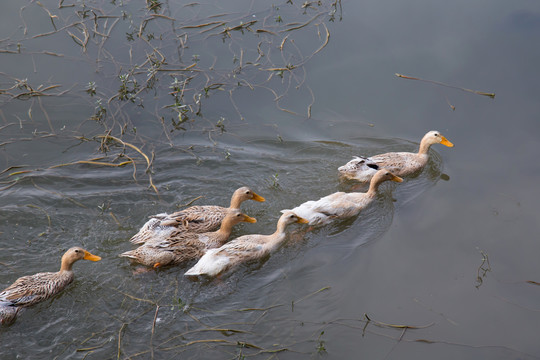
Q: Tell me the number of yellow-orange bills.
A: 6